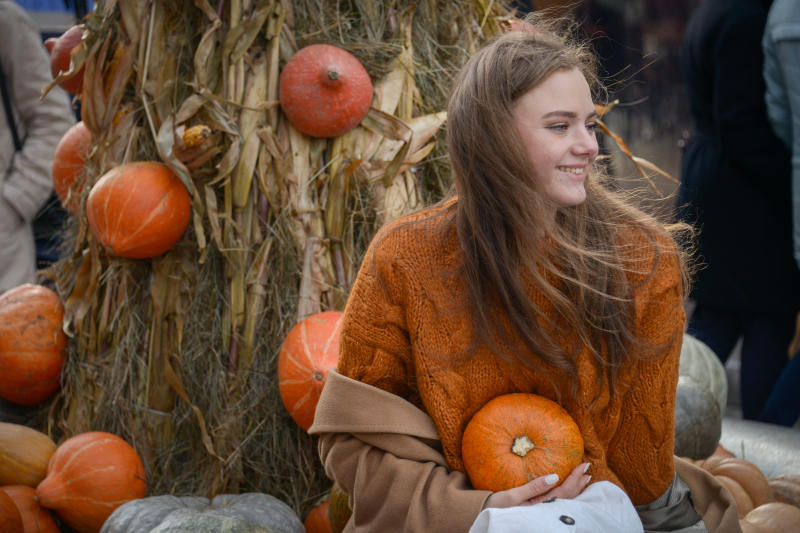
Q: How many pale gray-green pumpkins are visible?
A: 3